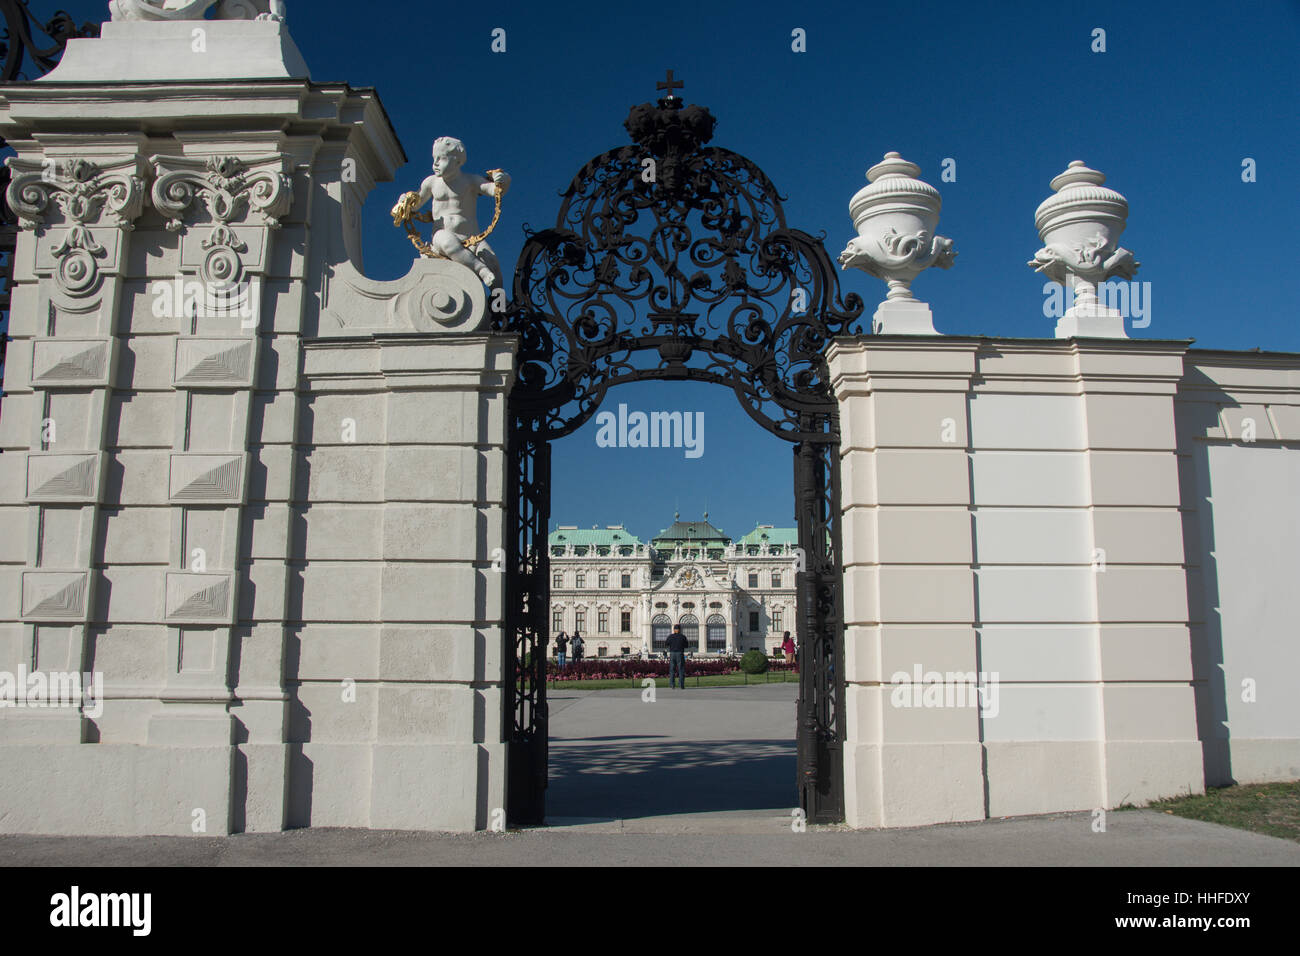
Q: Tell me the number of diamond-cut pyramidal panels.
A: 6